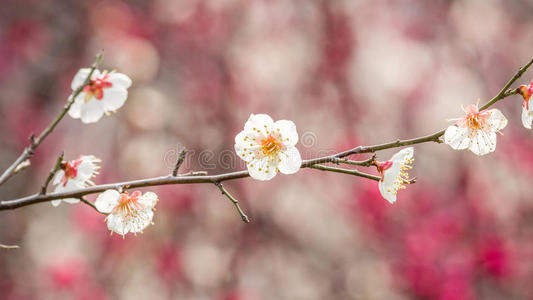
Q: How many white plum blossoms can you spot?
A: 7